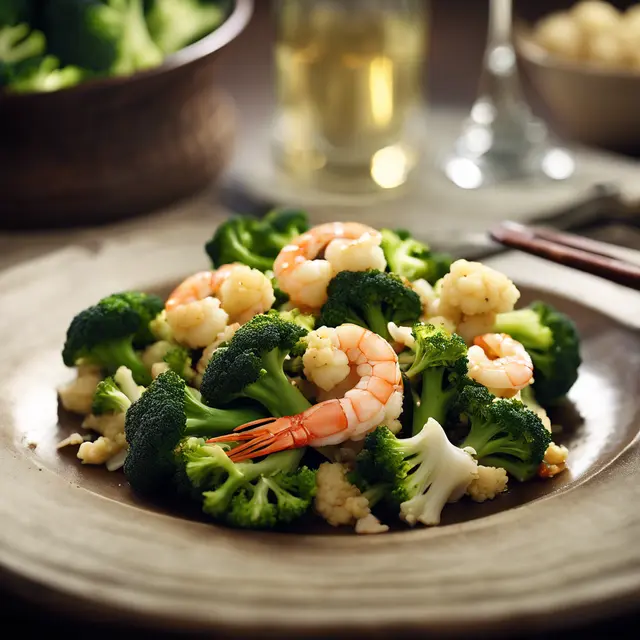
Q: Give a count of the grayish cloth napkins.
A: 1